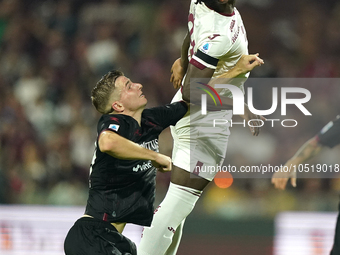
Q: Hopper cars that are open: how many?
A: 0